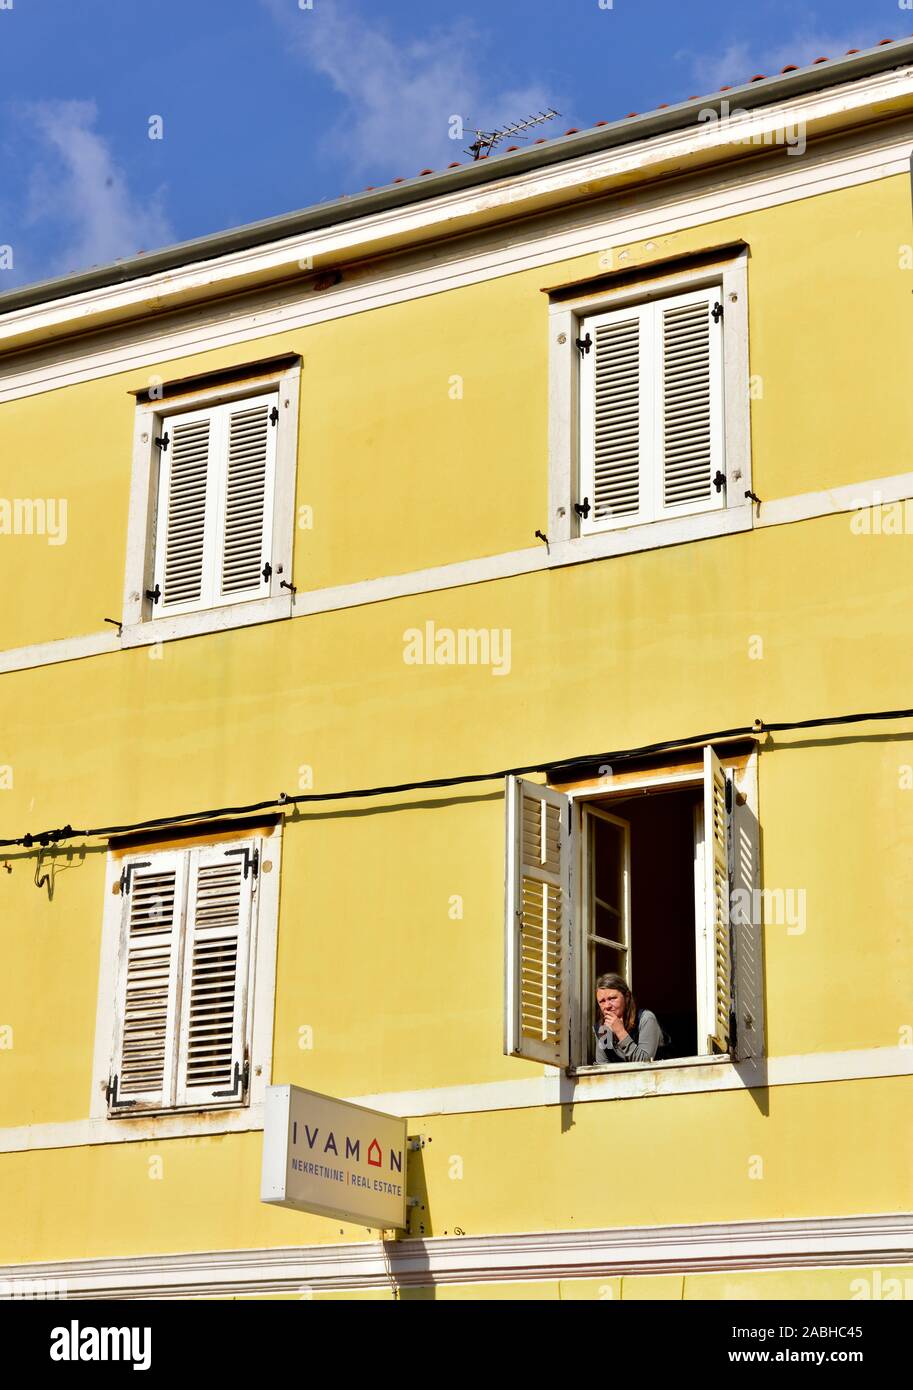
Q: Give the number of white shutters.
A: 8